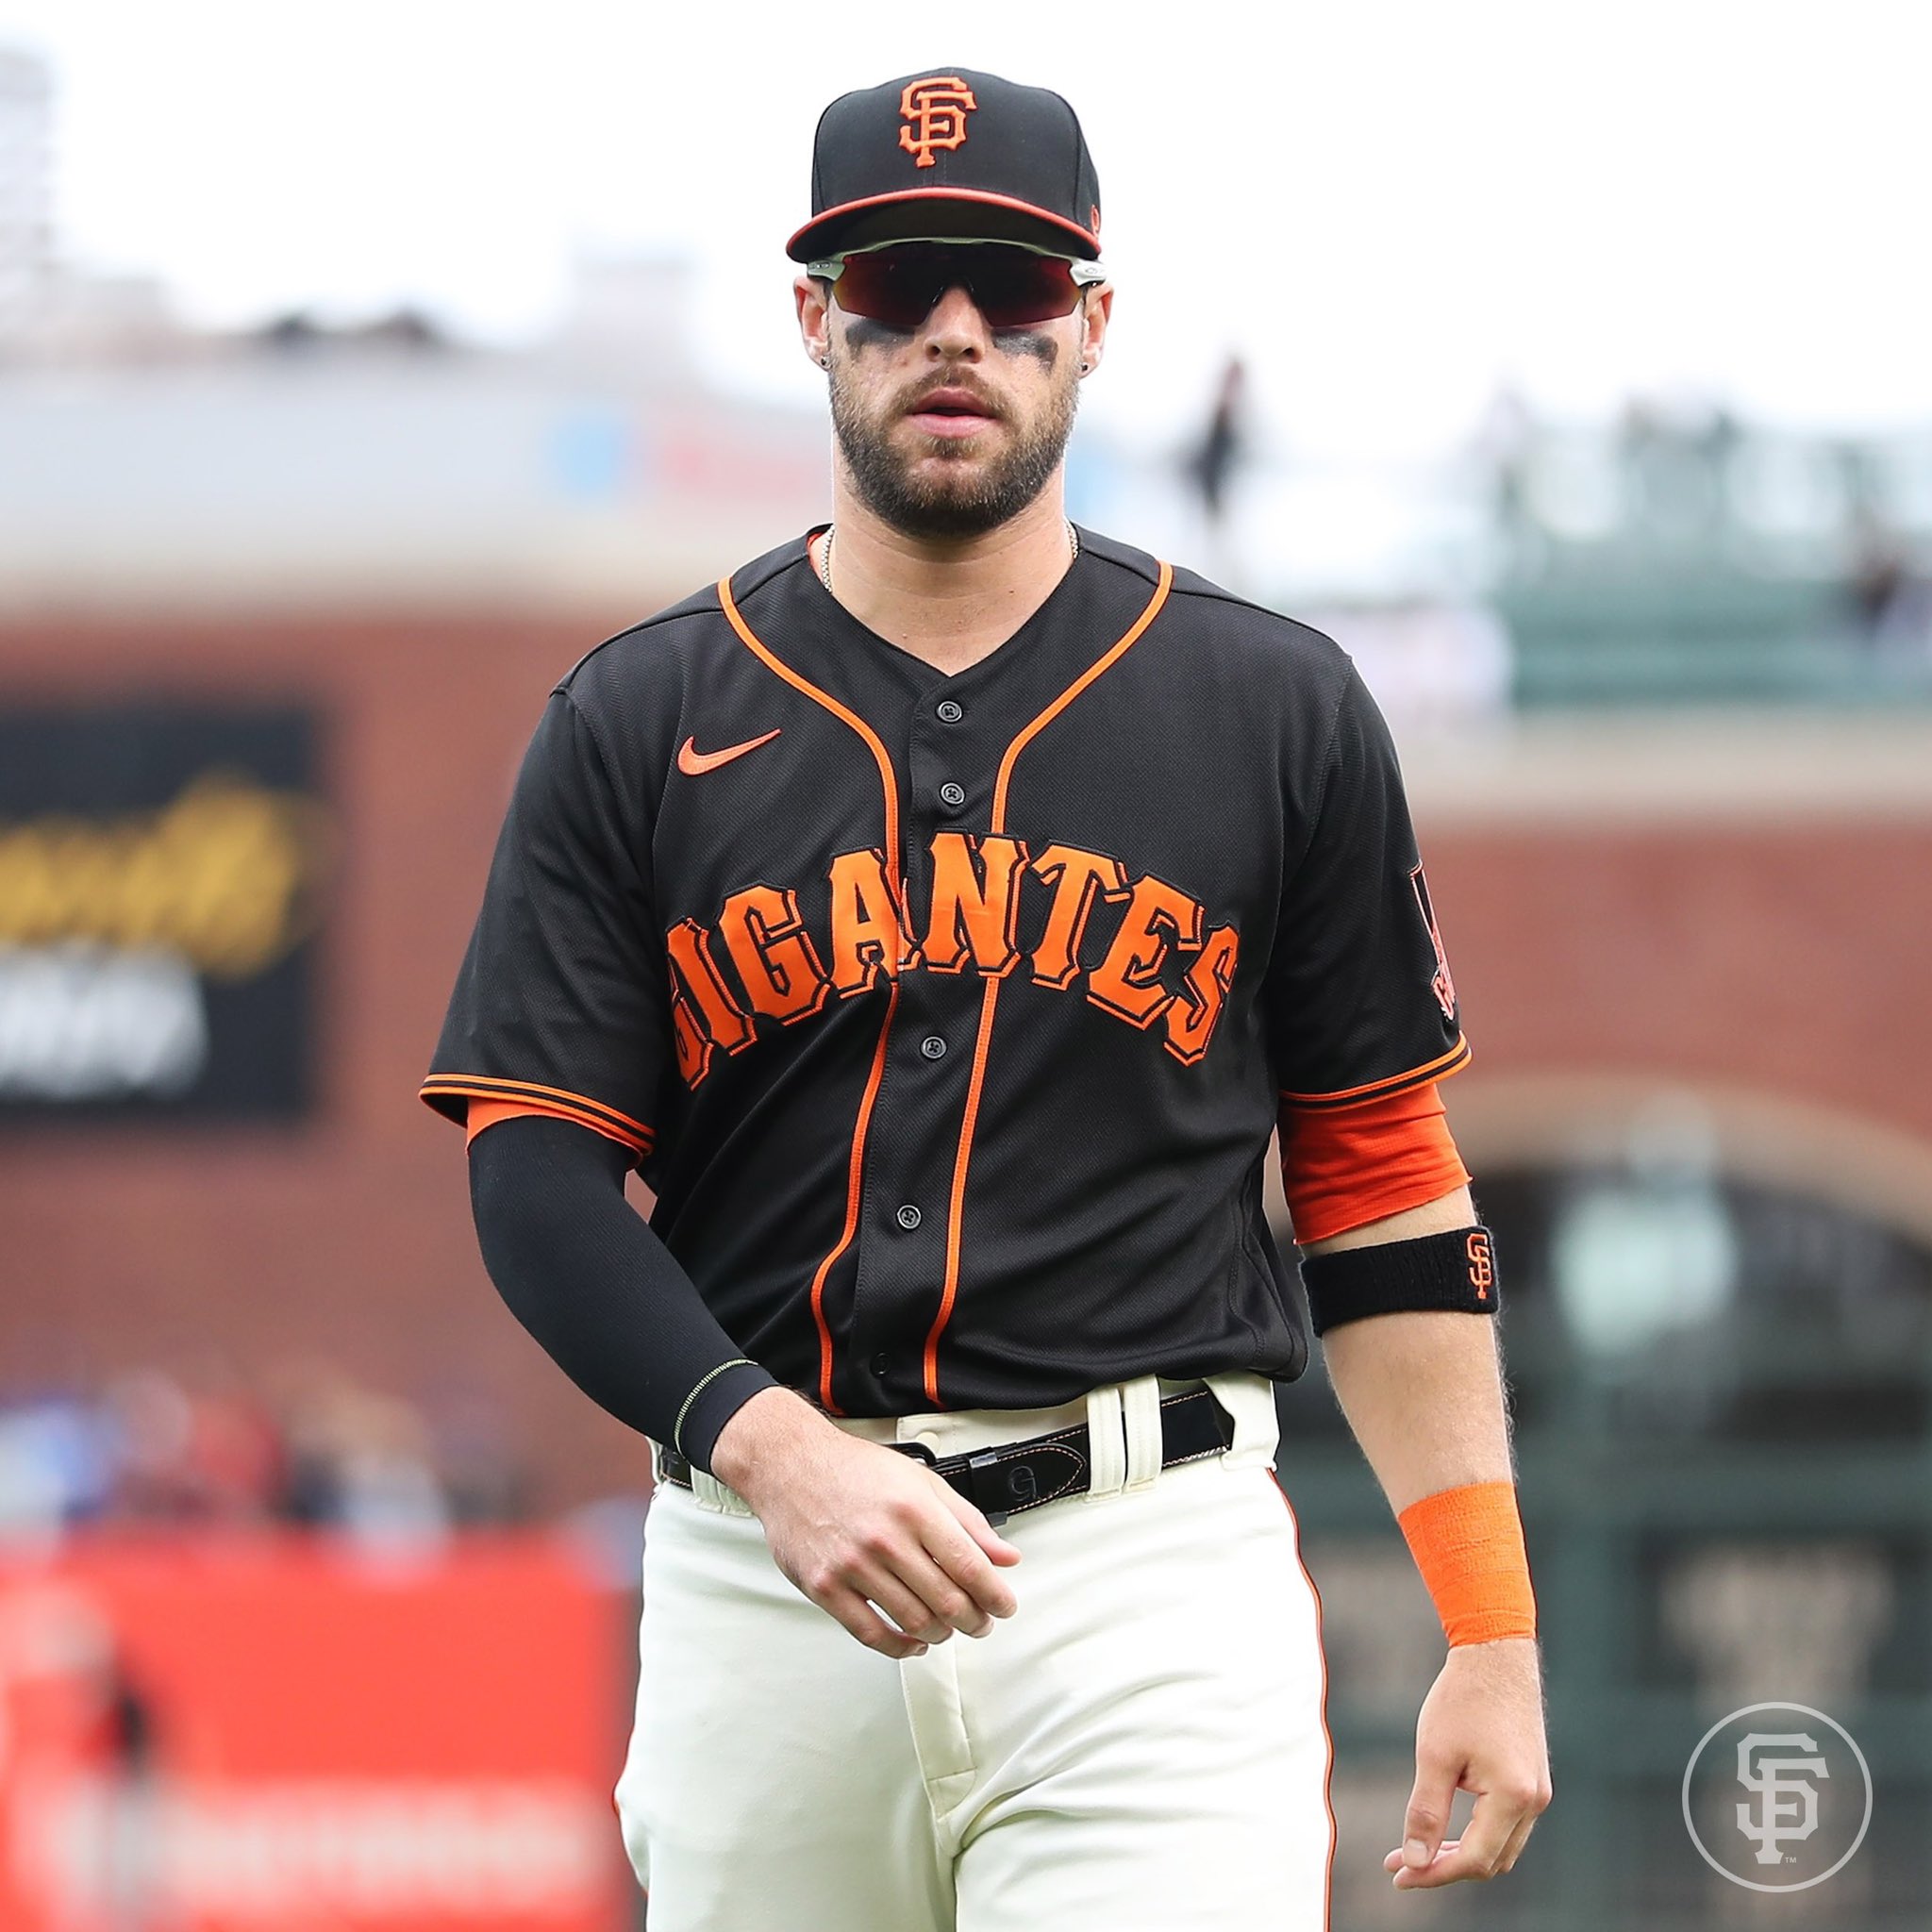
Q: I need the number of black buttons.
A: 5